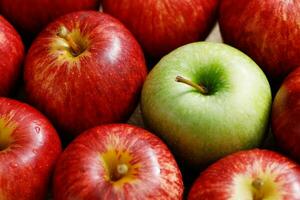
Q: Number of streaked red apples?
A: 9